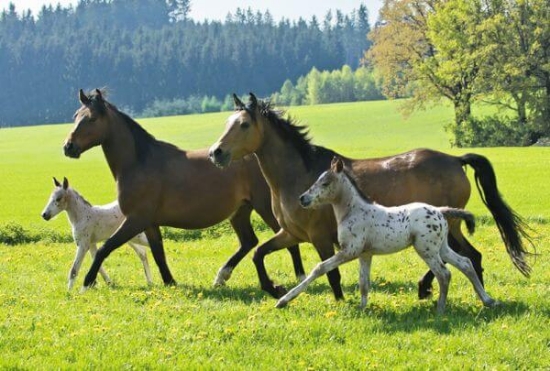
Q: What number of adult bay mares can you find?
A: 2